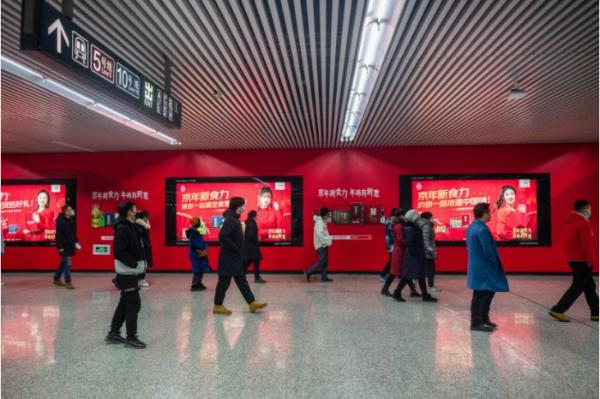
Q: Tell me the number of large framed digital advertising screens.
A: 3